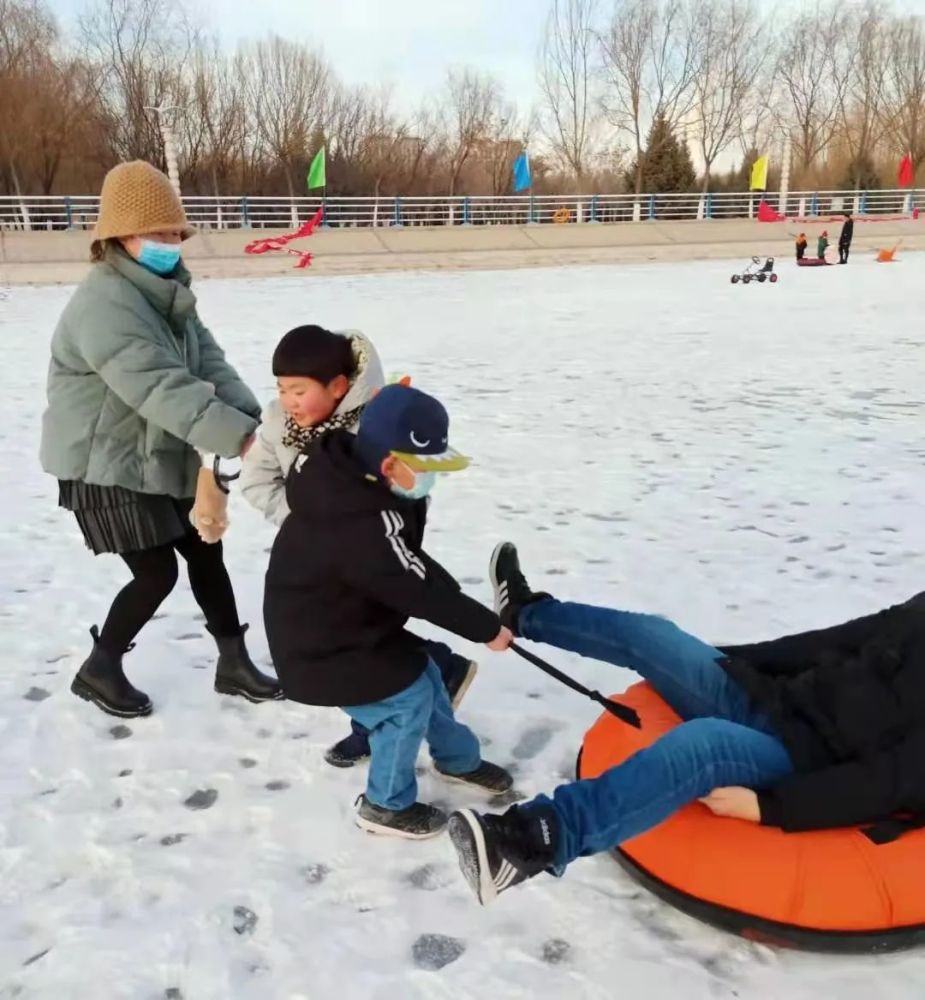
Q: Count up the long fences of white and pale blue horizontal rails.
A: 1